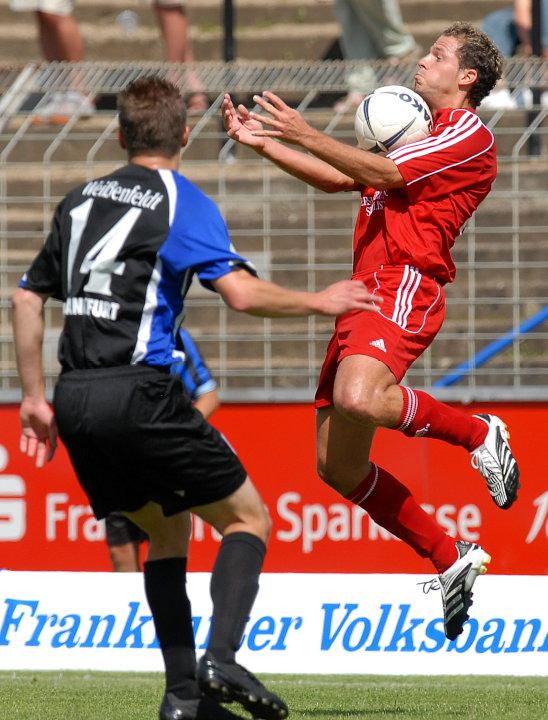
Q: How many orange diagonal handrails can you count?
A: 0